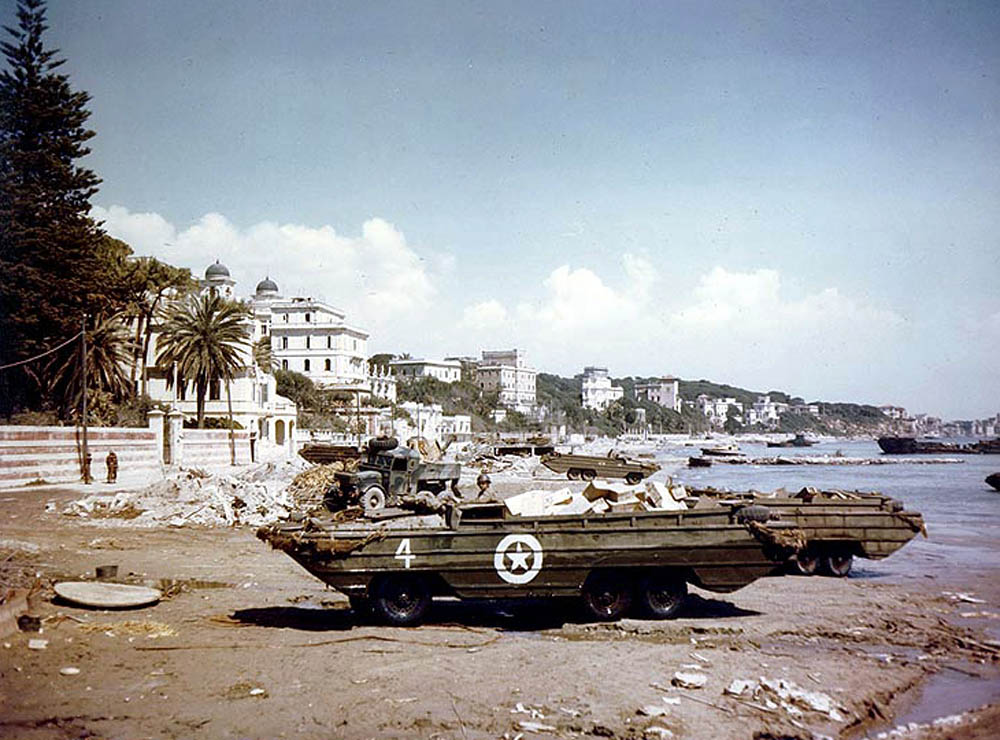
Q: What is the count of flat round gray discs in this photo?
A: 1